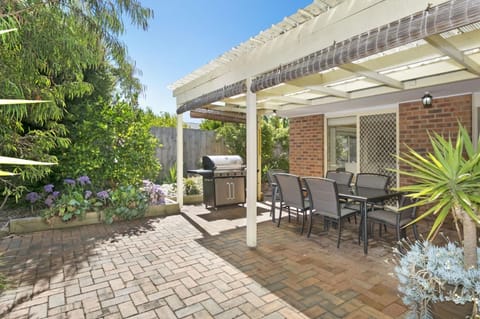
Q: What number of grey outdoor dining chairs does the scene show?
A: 6